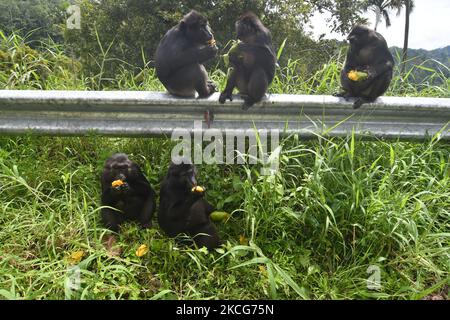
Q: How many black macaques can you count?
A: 5